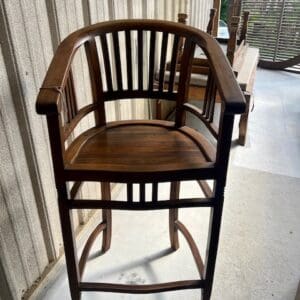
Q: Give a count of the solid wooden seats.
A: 1